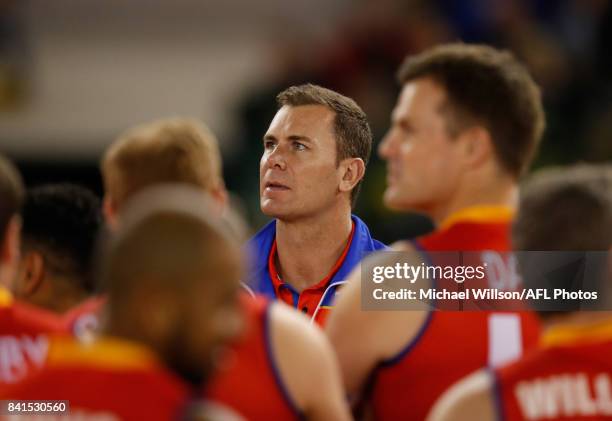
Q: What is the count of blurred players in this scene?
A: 6